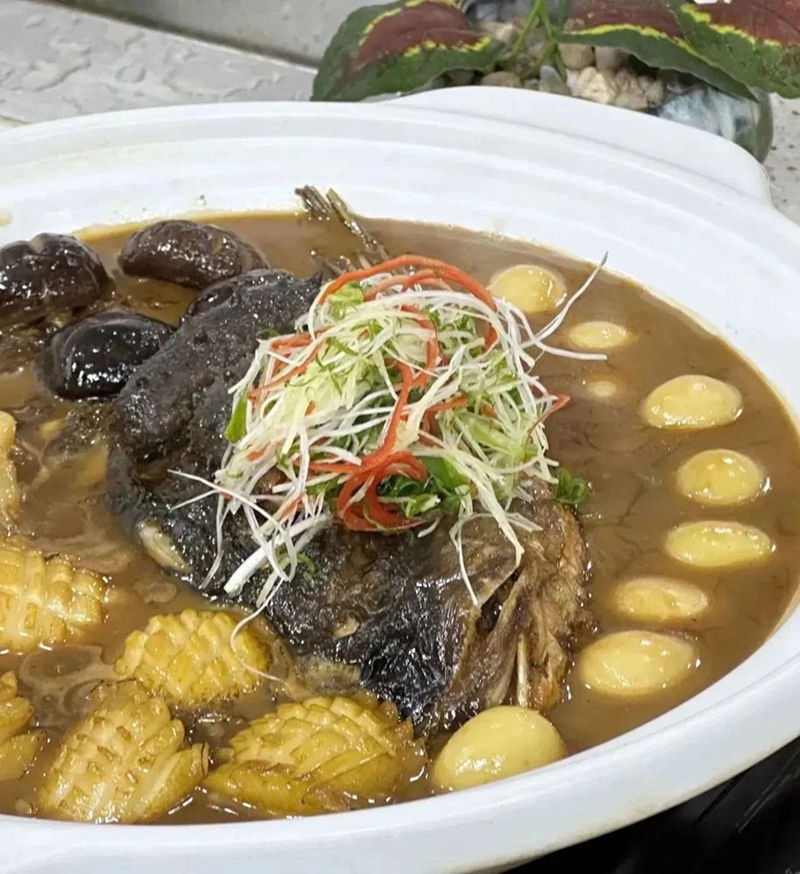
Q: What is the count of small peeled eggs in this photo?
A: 9